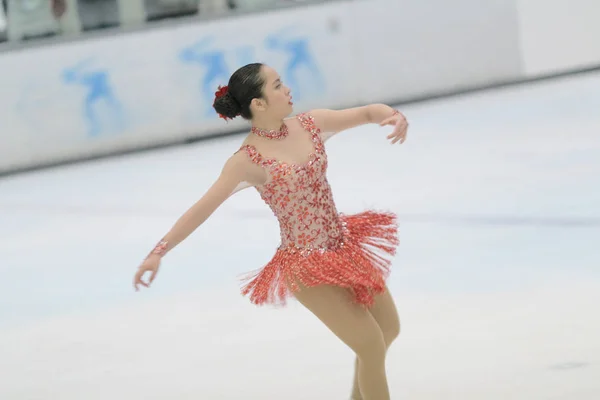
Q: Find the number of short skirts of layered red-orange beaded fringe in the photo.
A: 1